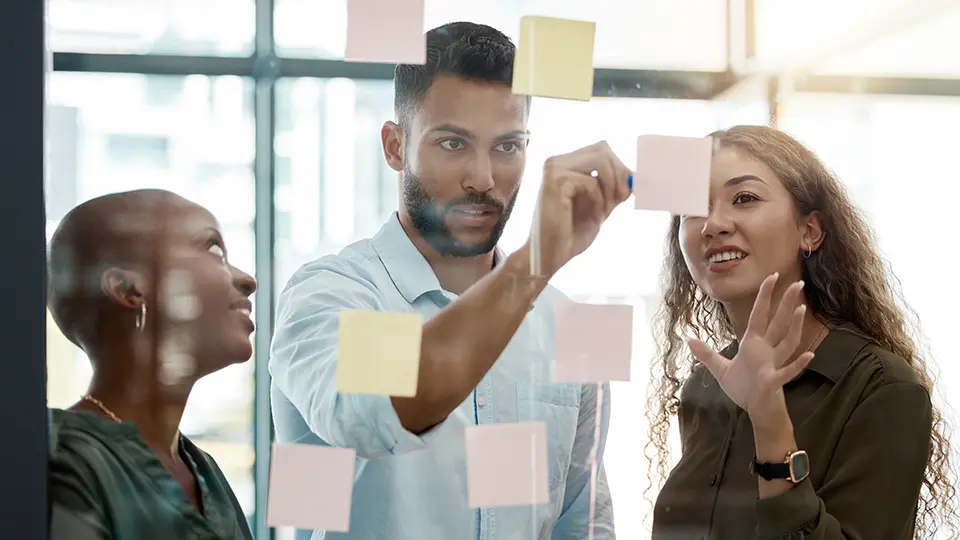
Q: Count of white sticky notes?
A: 0